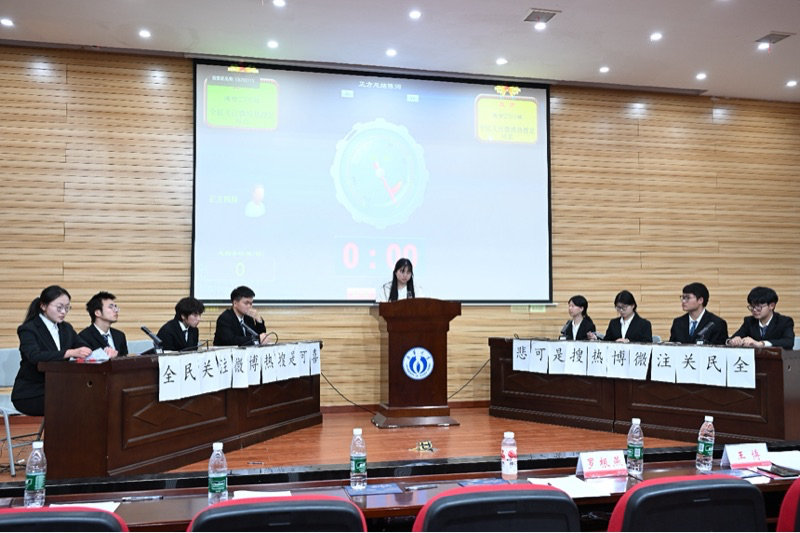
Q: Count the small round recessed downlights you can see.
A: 13